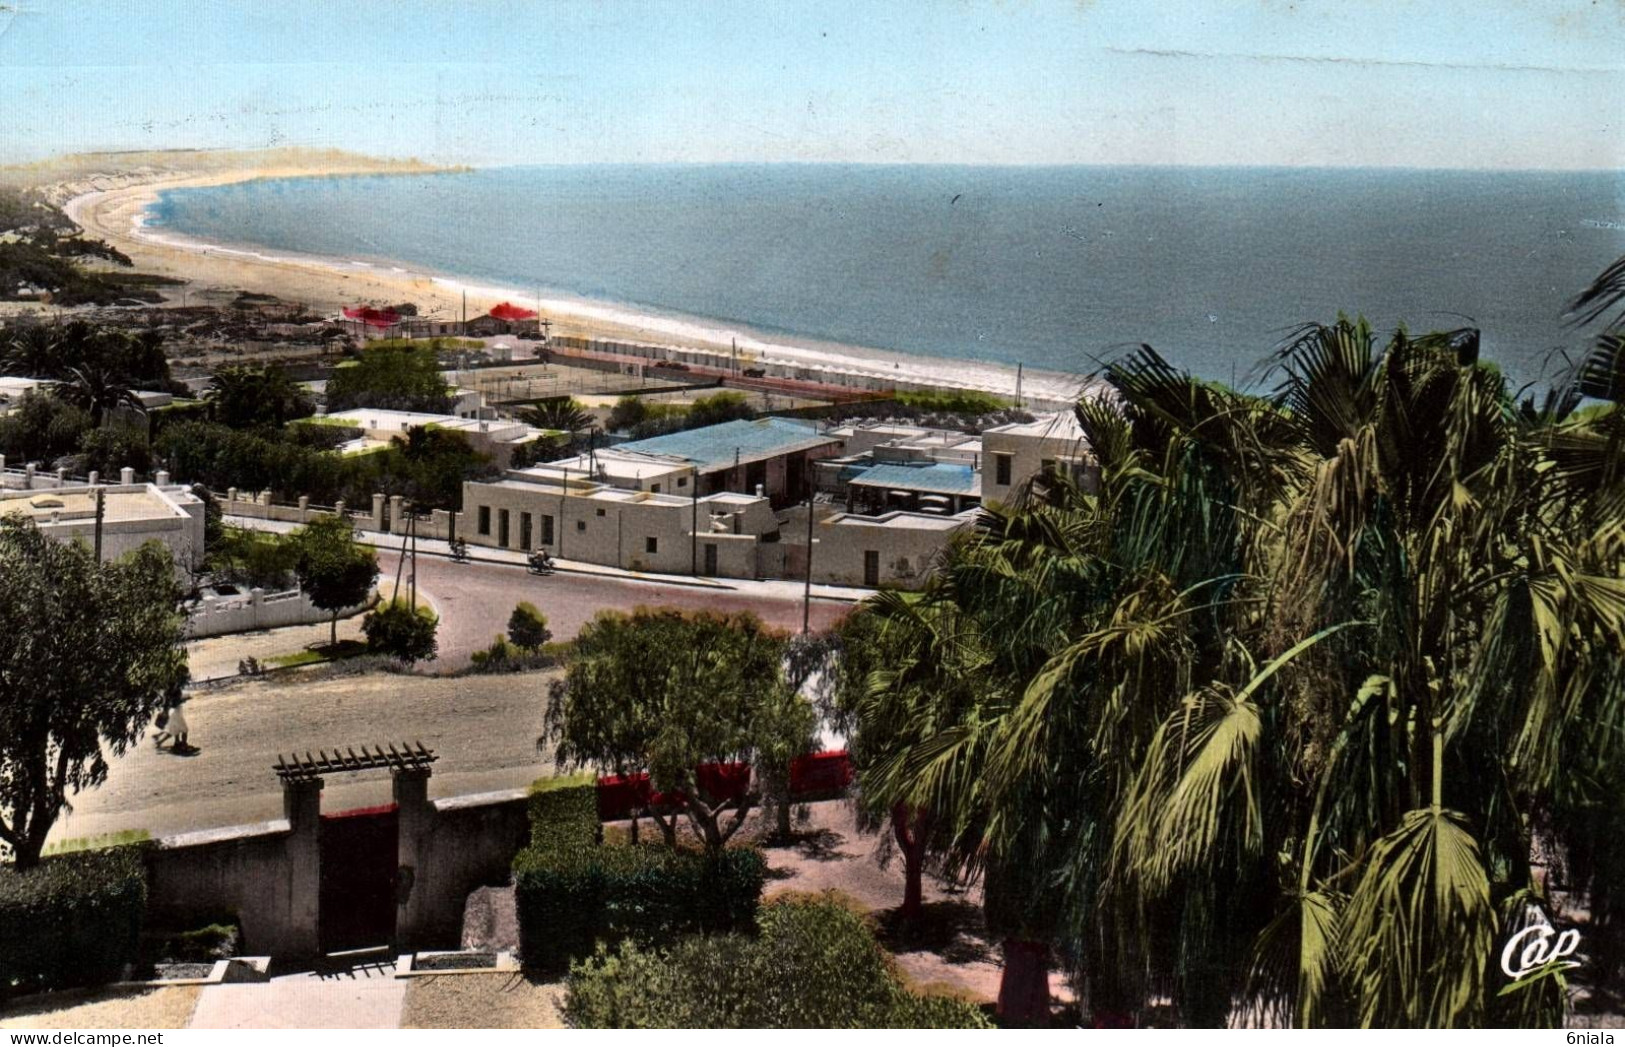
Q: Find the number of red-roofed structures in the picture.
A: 2